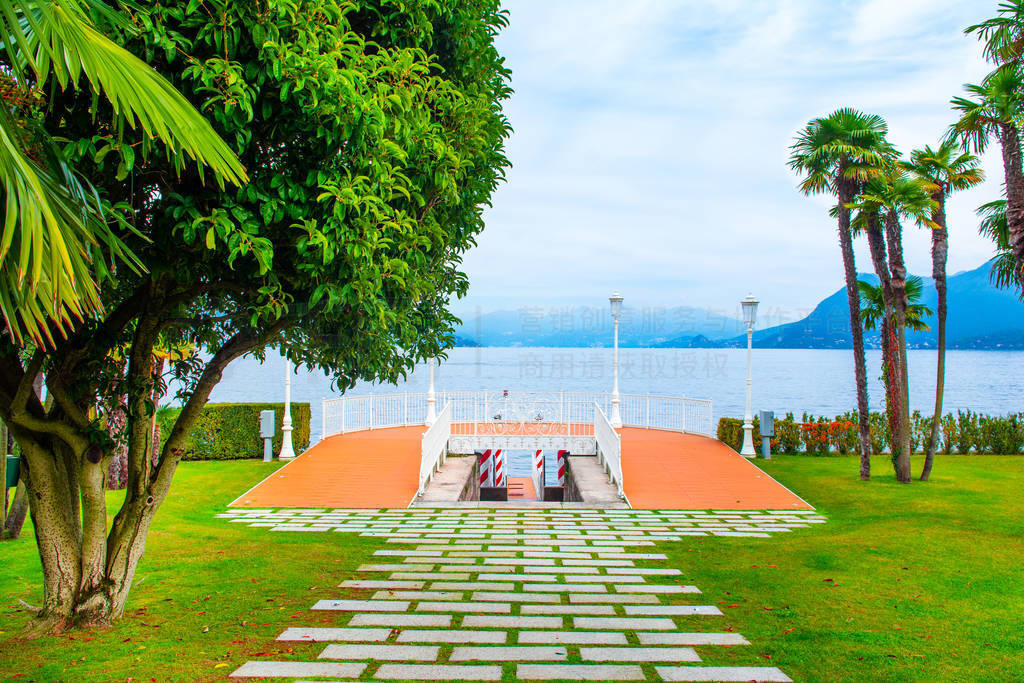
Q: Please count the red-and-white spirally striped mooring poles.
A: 4